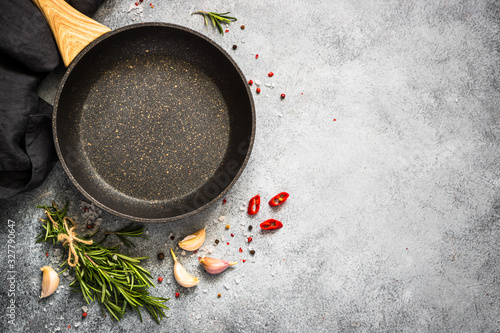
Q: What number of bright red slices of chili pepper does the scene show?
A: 3